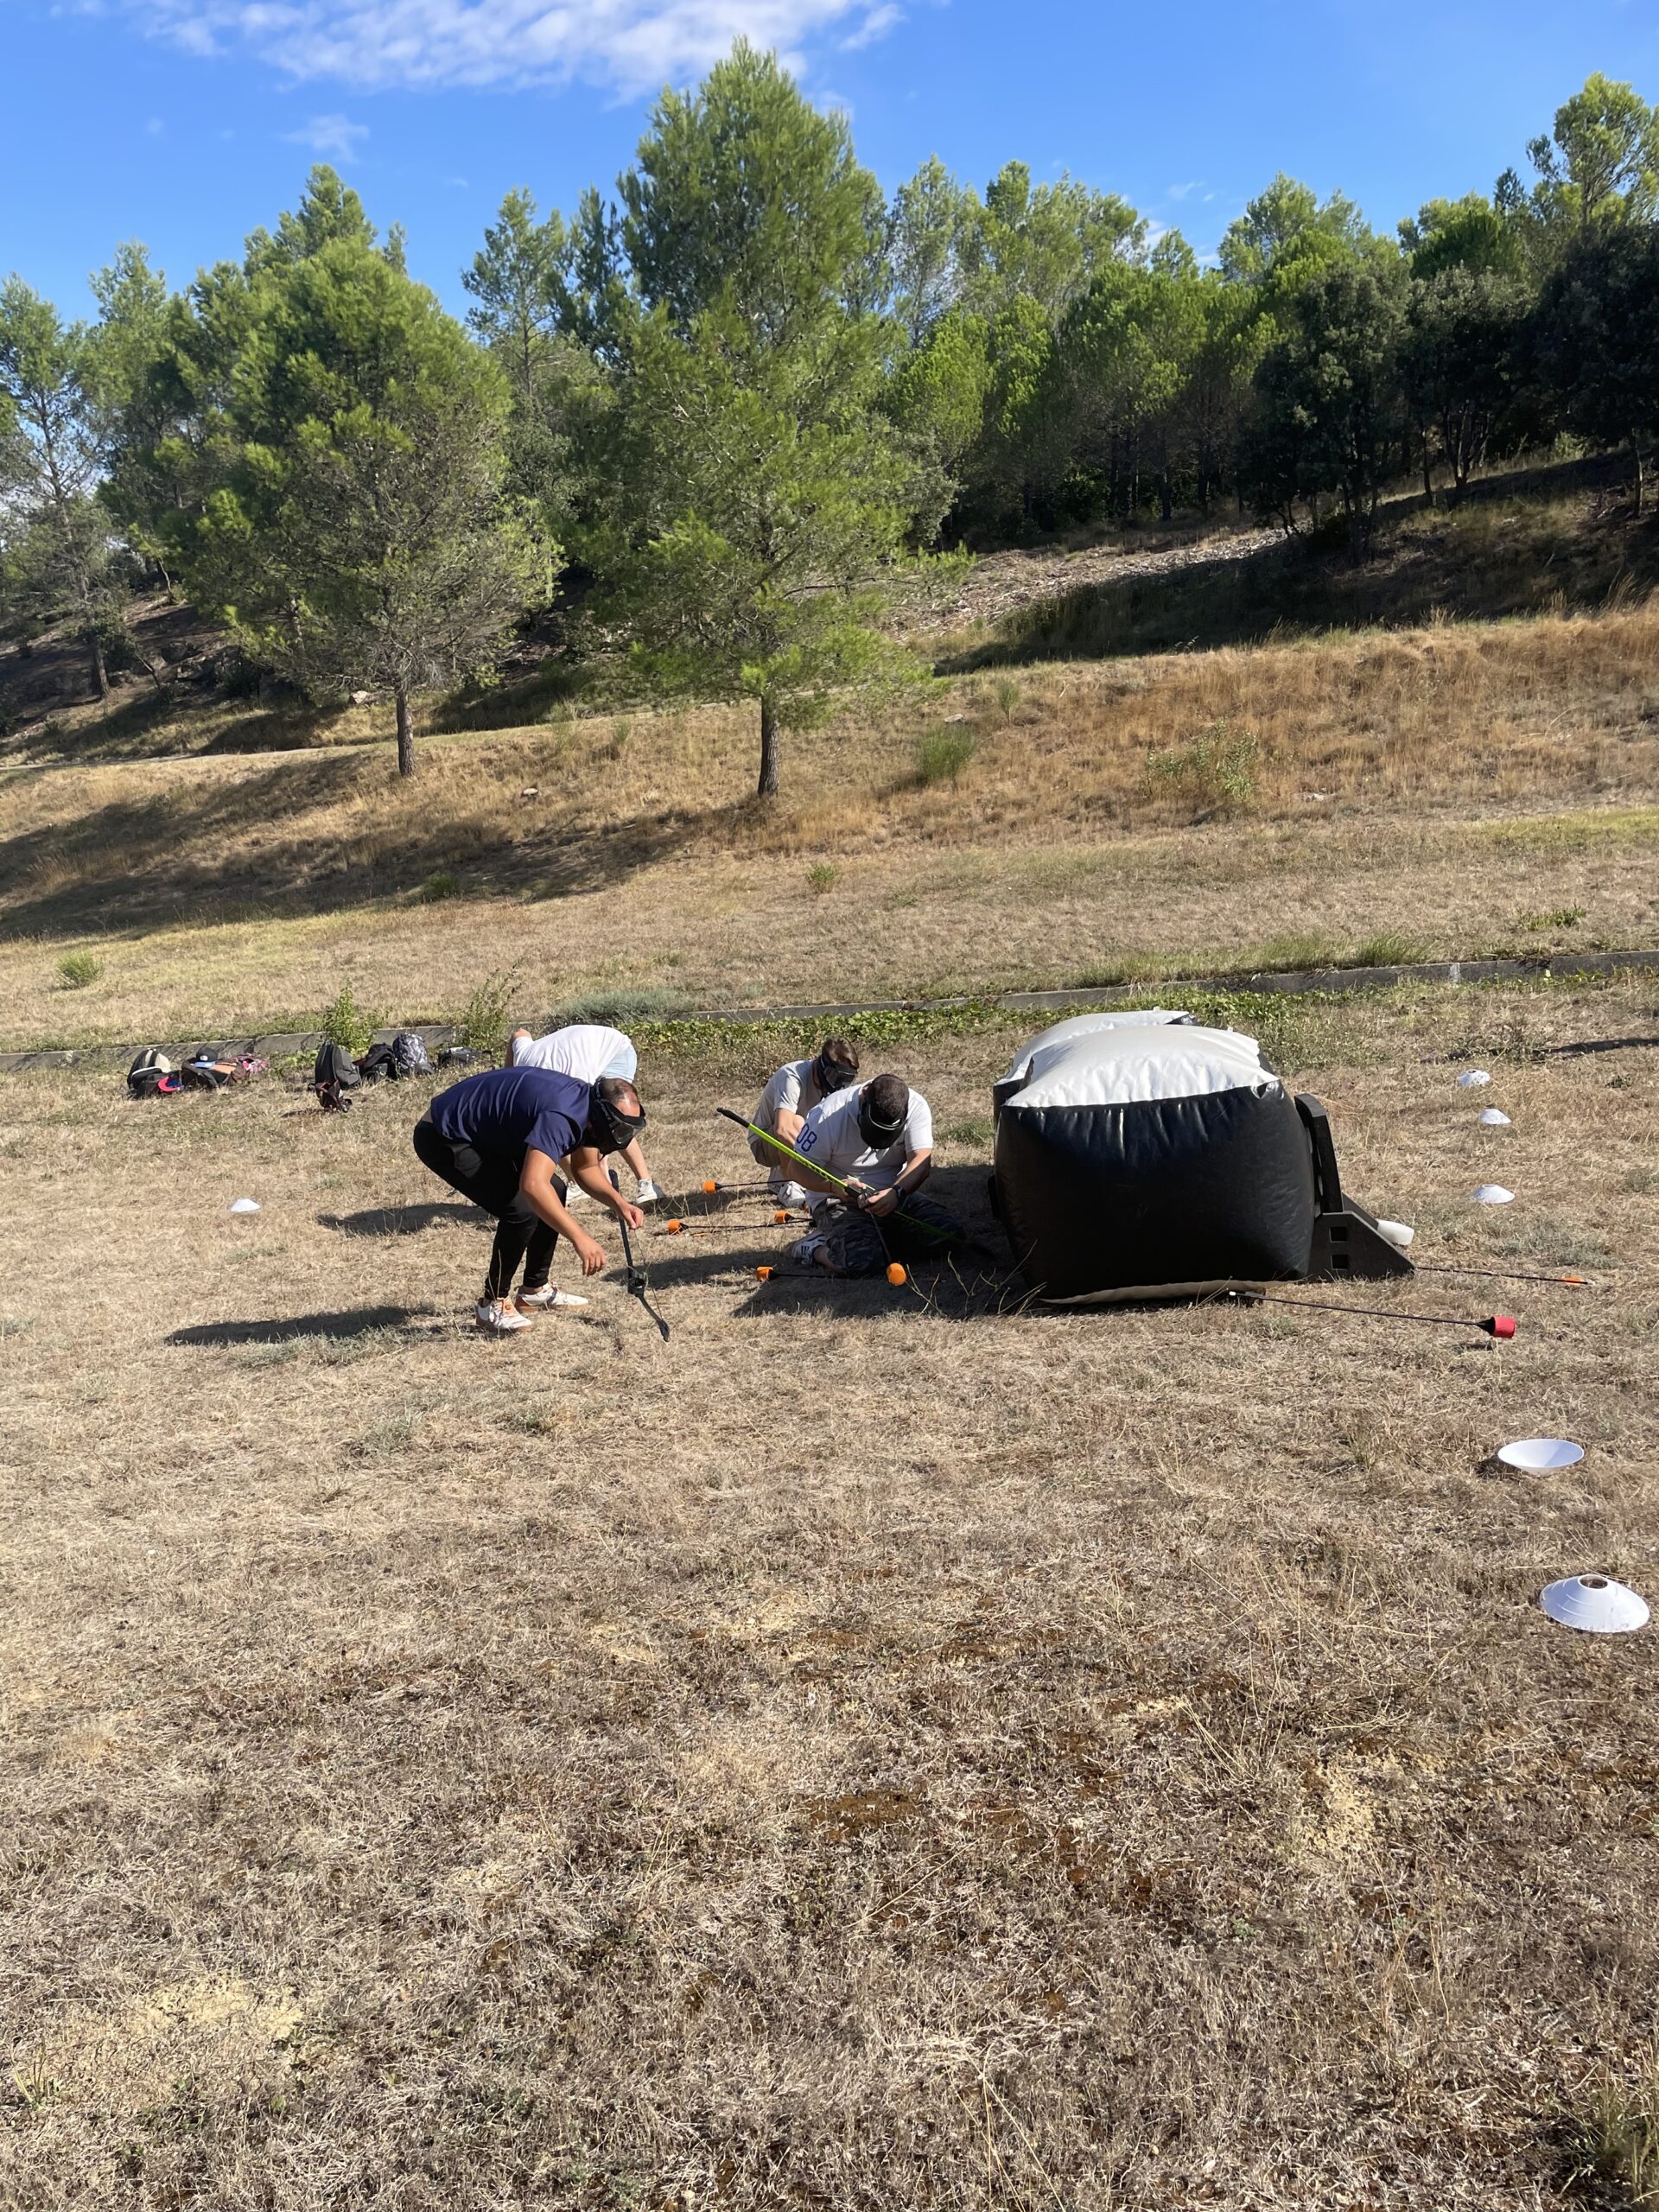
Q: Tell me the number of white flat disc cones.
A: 6